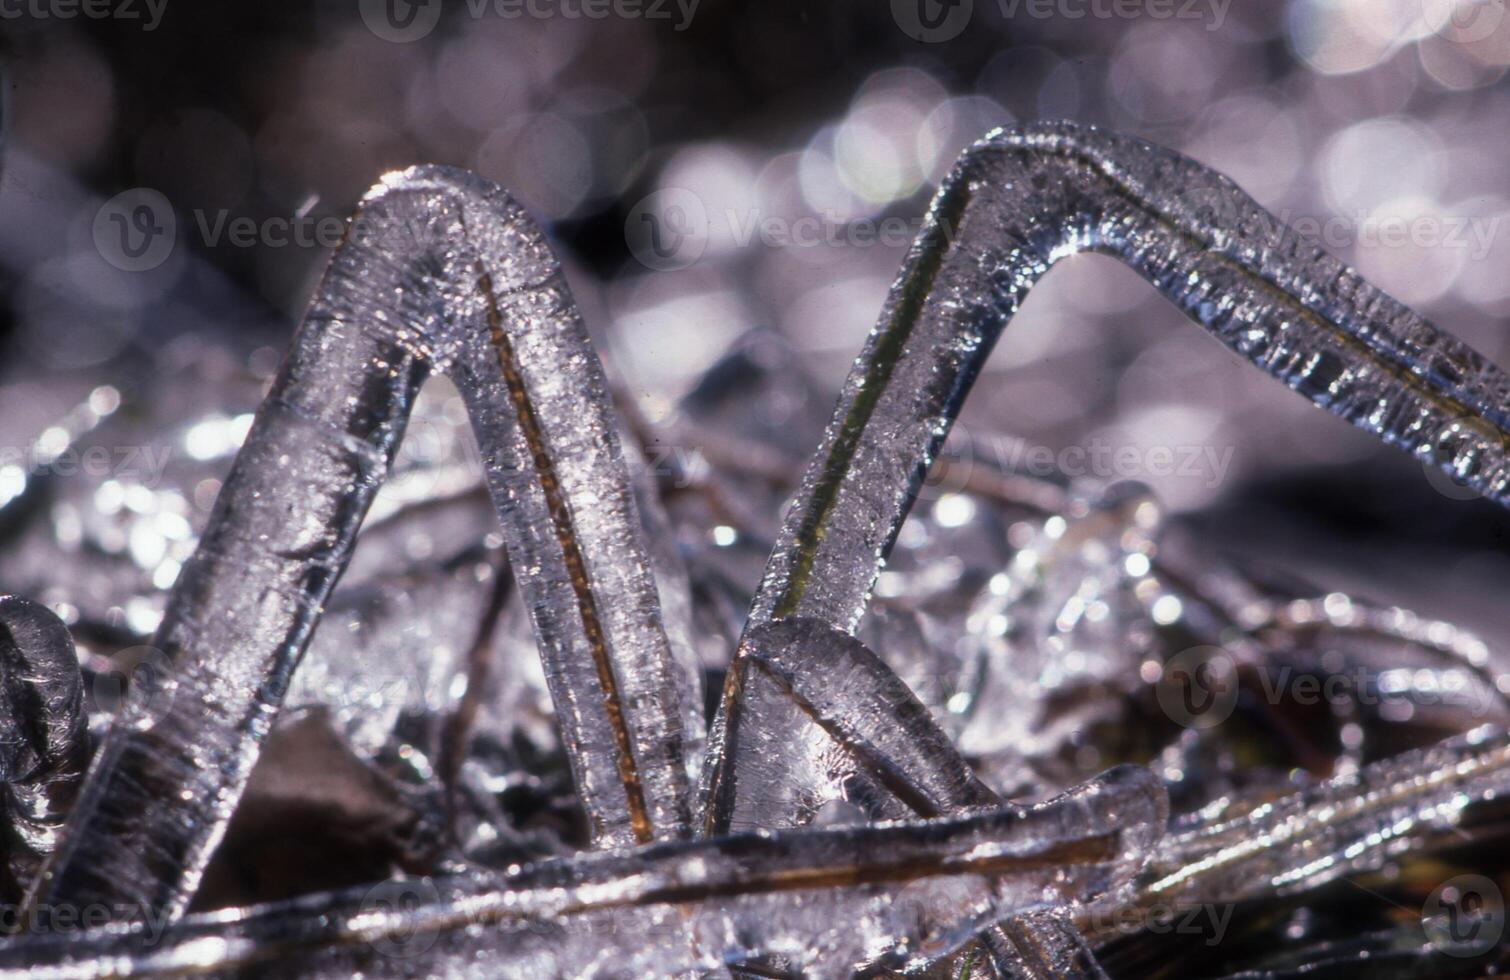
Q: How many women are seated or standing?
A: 0